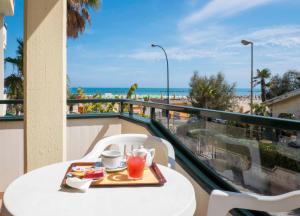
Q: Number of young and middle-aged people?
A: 0